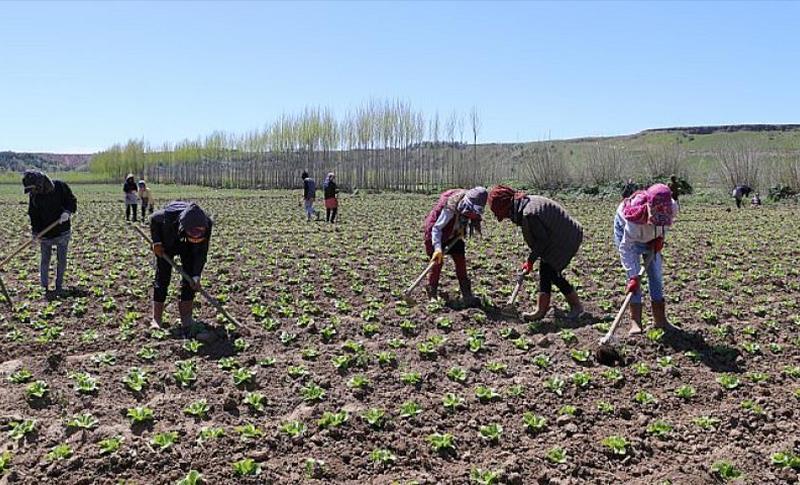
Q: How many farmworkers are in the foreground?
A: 5